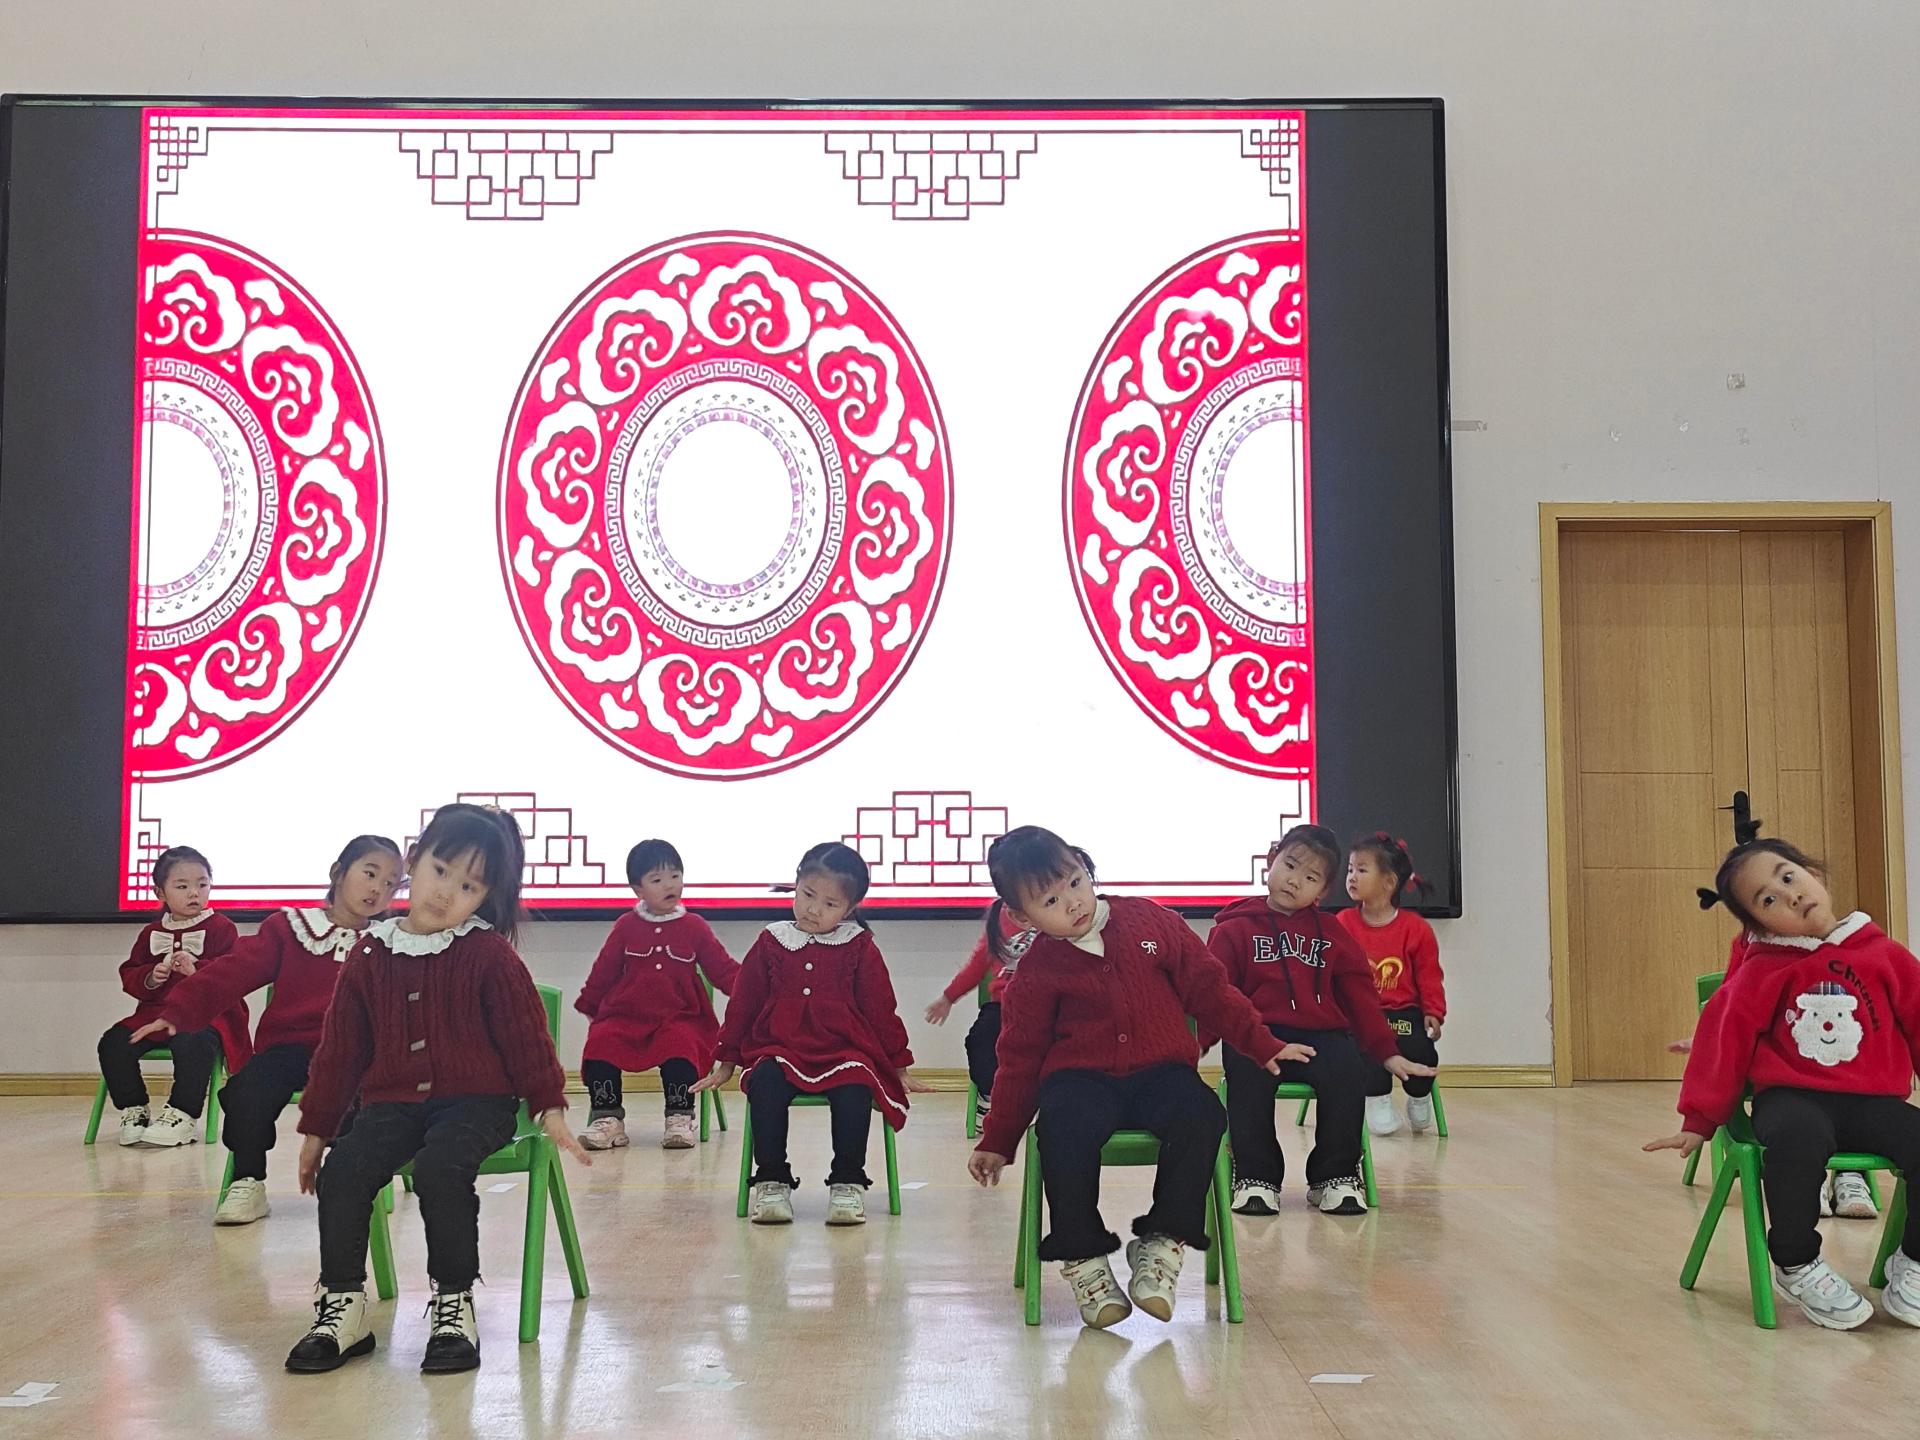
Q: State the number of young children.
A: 11